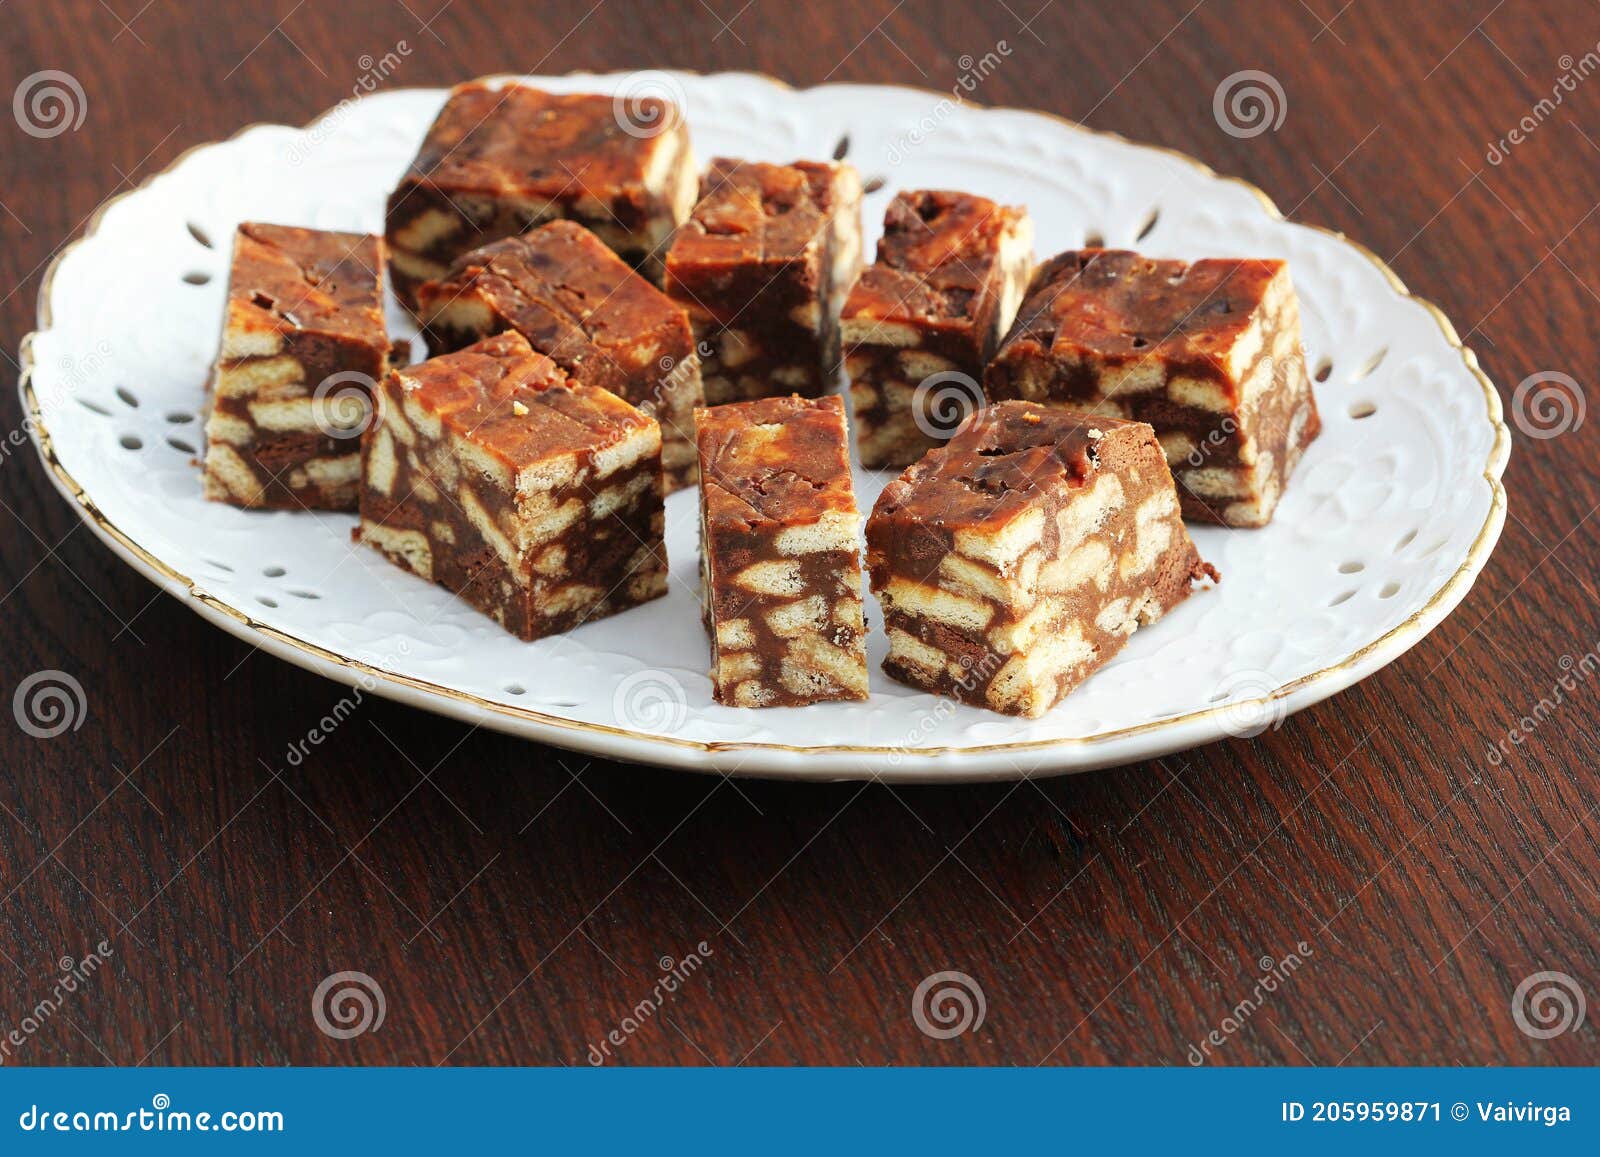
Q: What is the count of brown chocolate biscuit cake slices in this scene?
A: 9